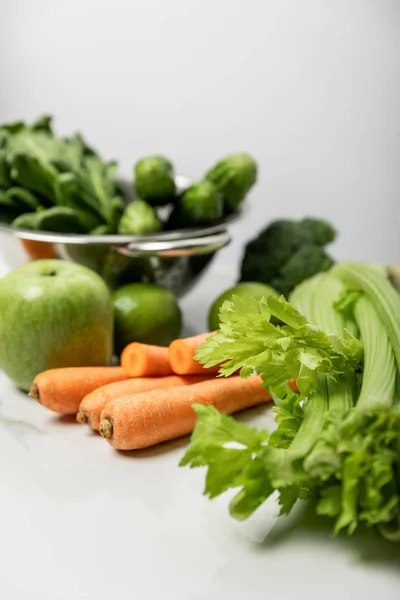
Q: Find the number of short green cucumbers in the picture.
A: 4